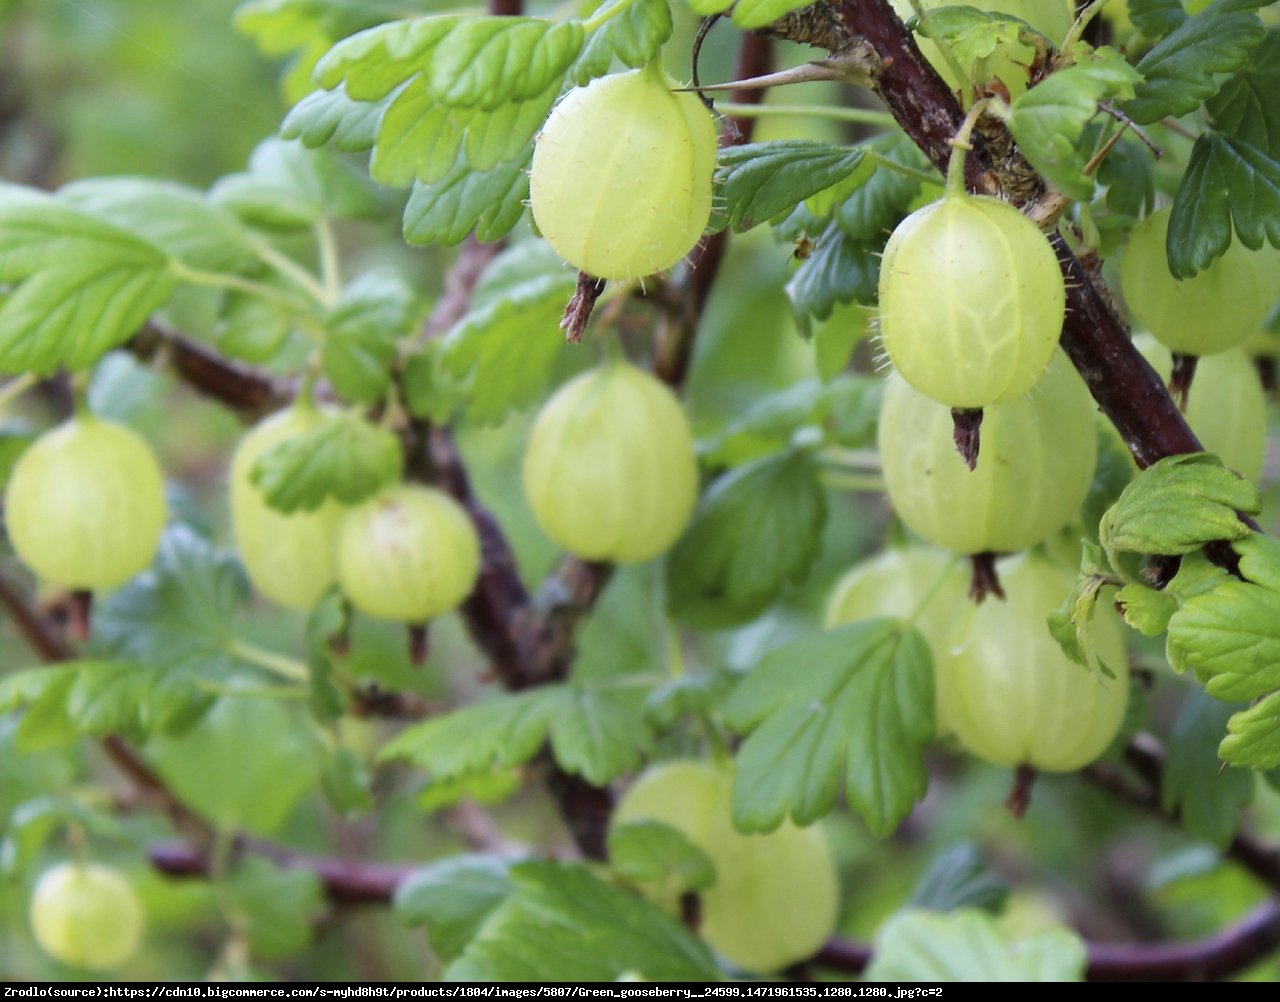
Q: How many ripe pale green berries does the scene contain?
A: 15